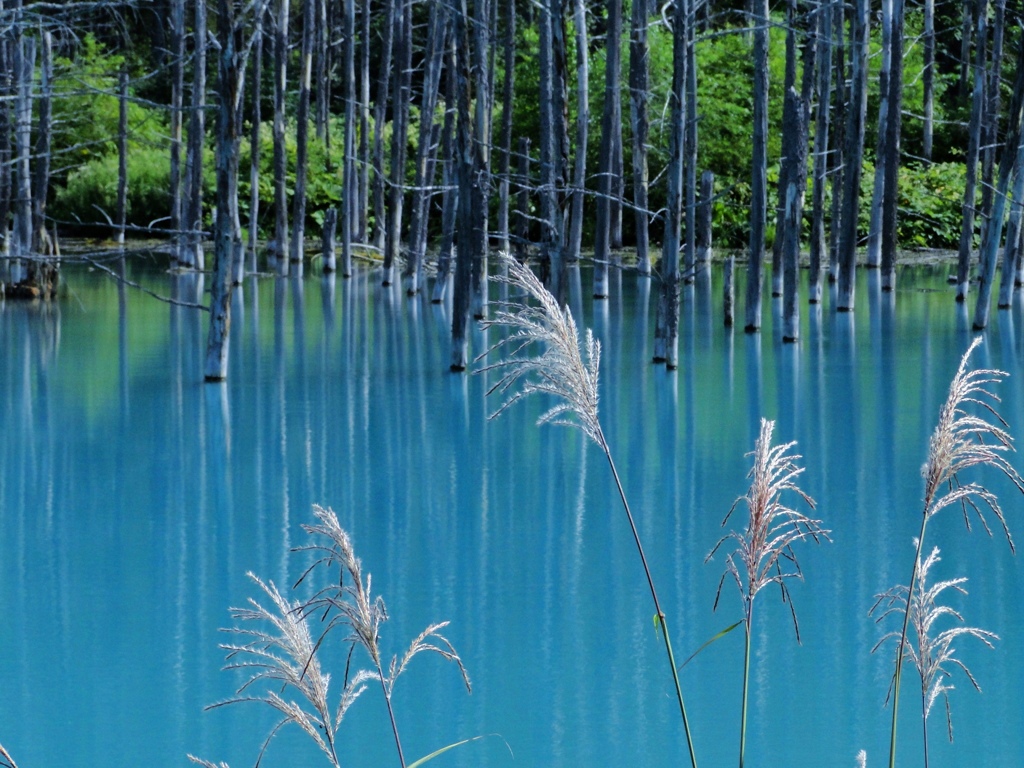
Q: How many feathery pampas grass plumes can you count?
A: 6